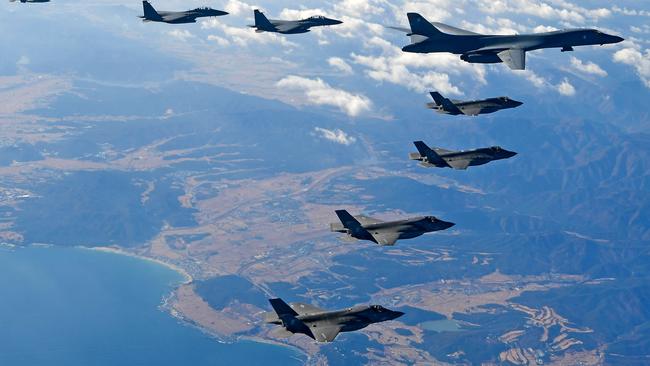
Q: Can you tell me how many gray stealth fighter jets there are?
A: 4